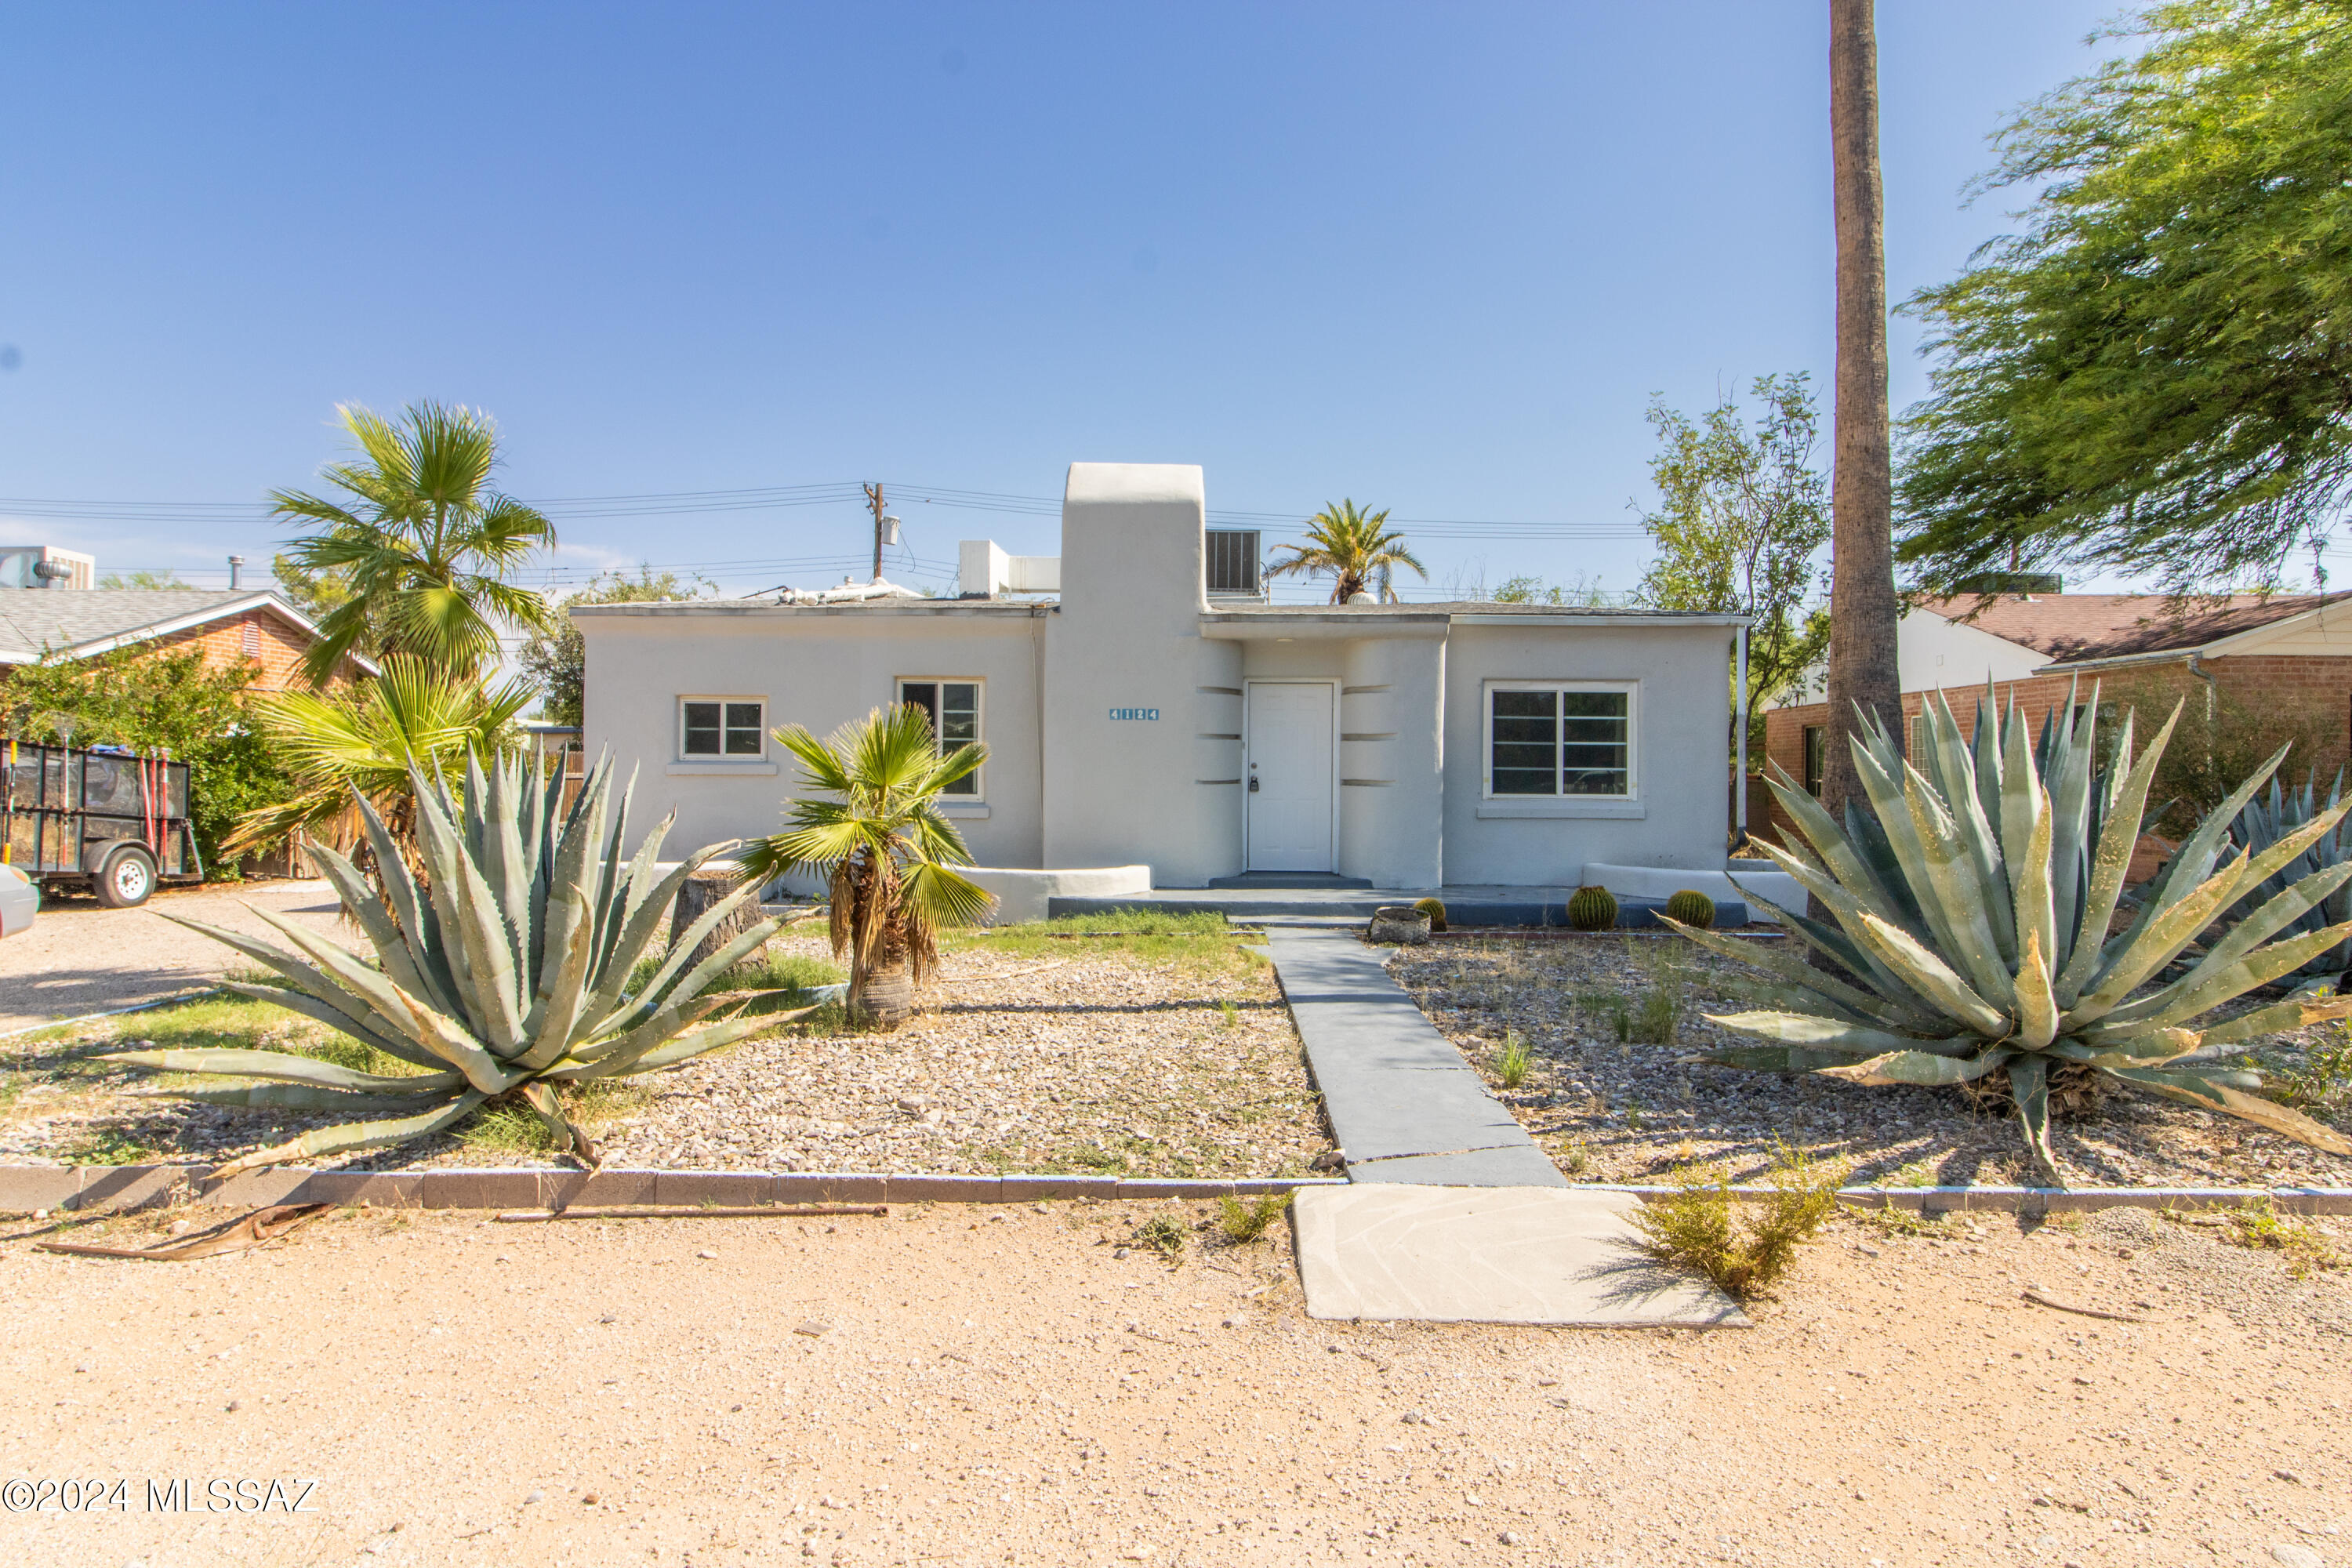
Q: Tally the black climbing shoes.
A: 0